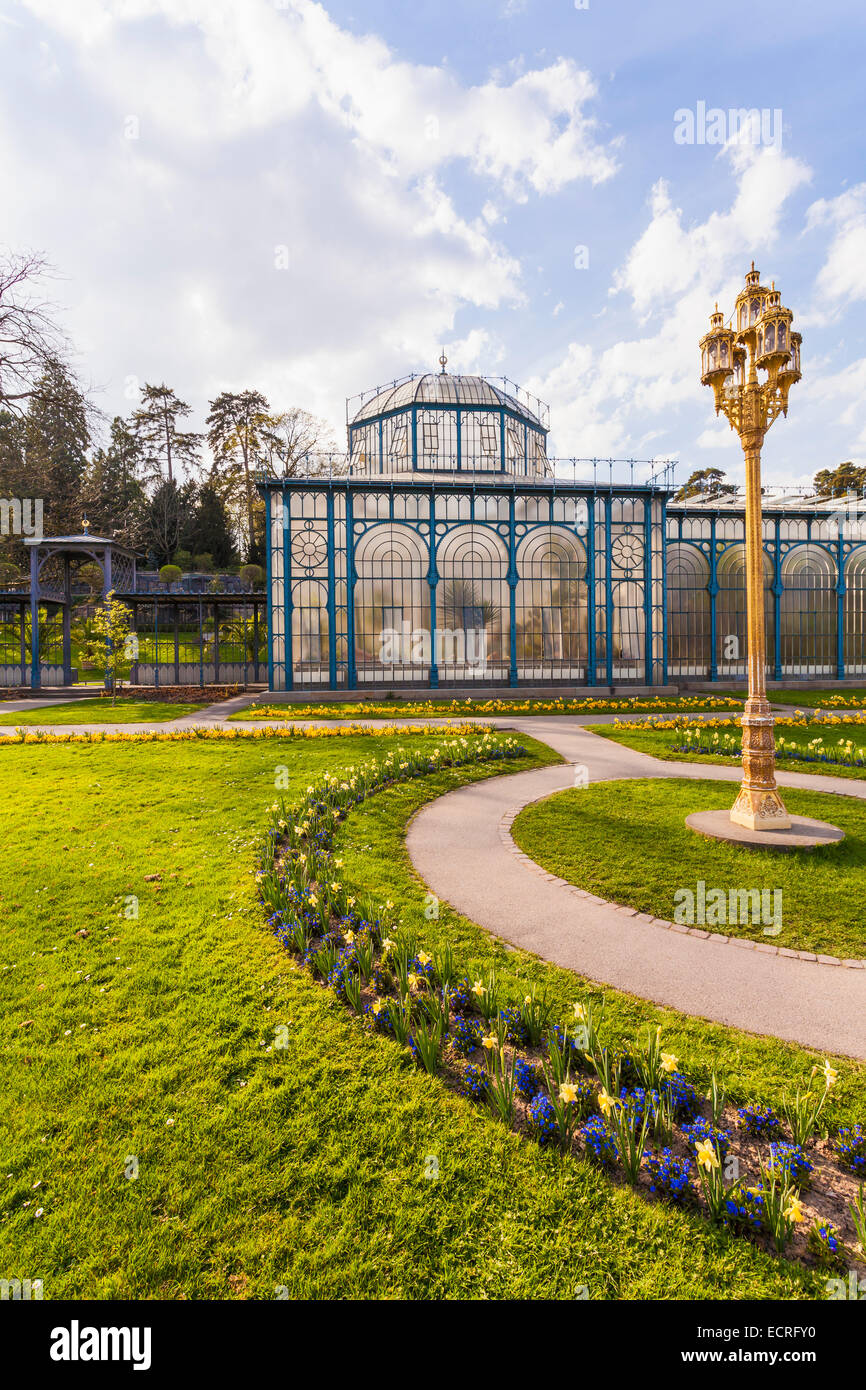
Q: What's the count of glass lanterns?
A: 5